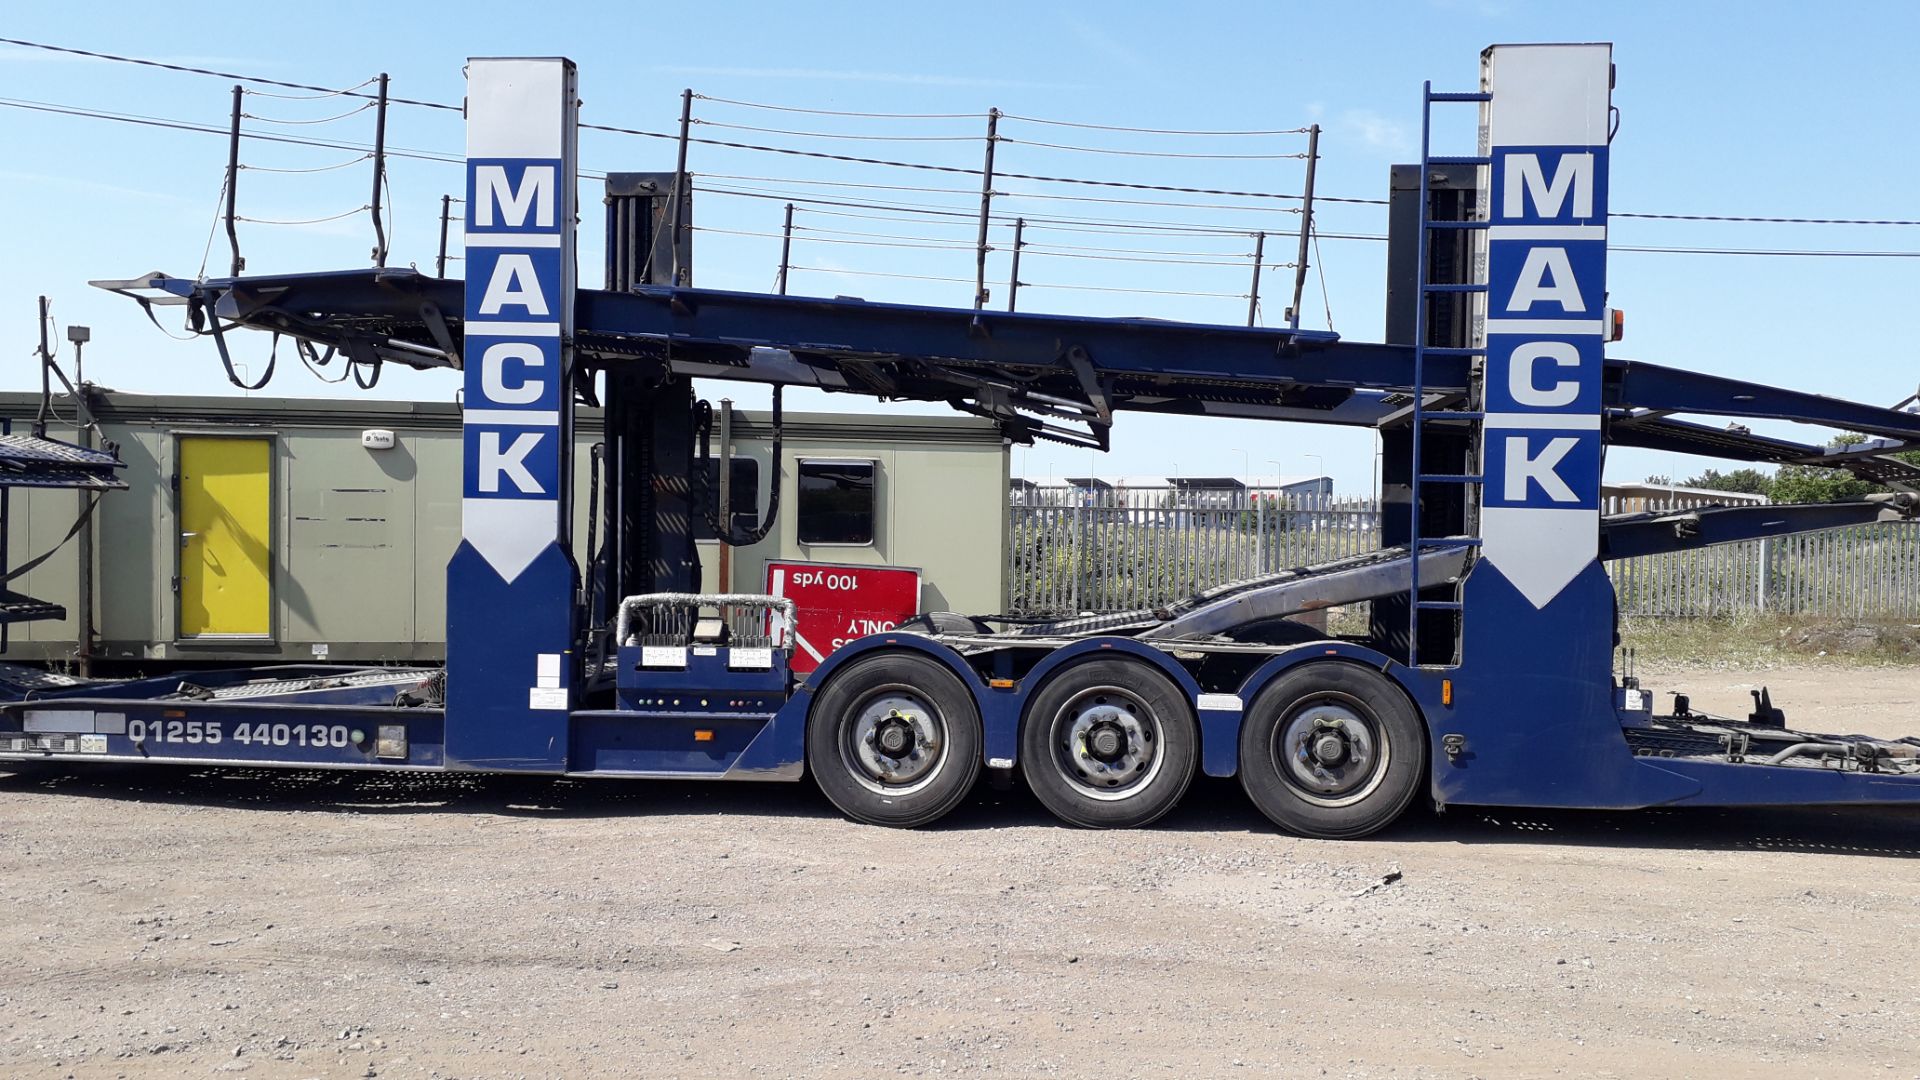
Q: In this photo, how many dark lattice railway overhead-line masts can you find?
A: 0